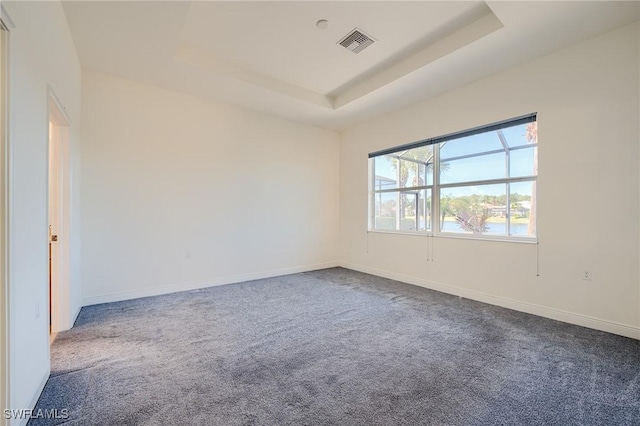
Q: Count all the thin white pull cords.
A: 4